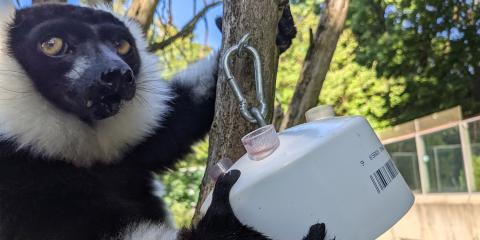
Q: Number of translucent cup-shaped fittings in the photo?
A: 3